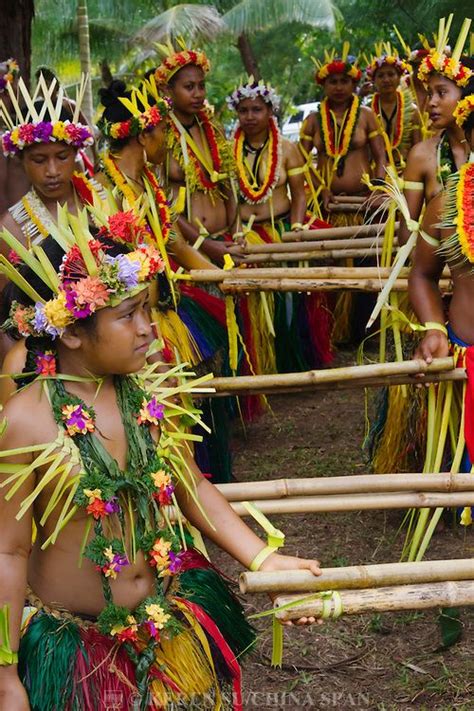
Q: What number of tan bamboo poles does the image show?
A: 13